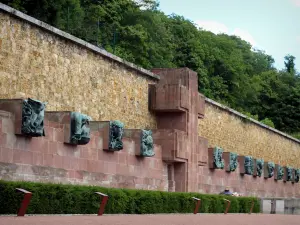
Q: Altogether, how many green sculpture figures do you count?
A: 12